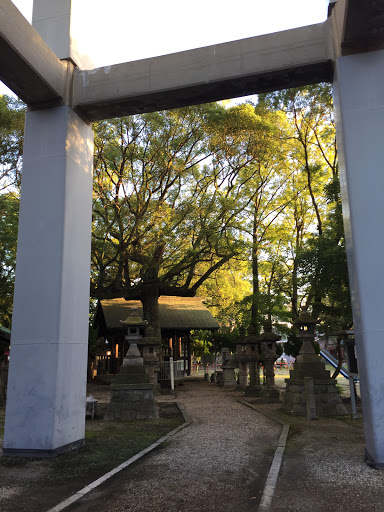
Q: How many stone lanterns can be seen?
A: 6